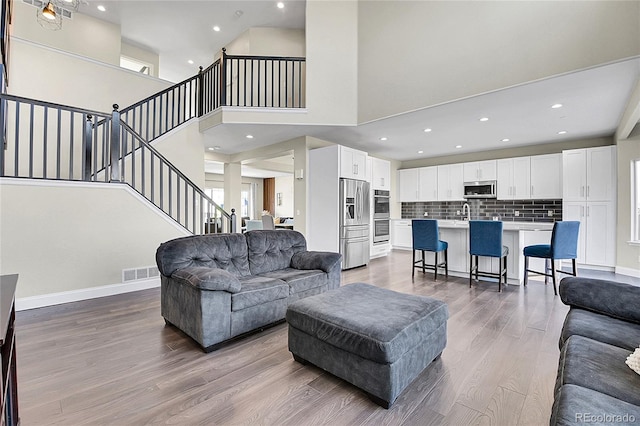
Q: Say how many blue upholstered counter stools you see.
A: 3